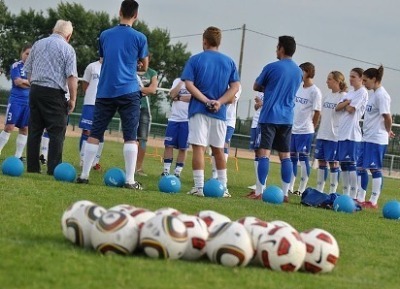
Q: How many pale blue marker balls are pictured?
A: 8